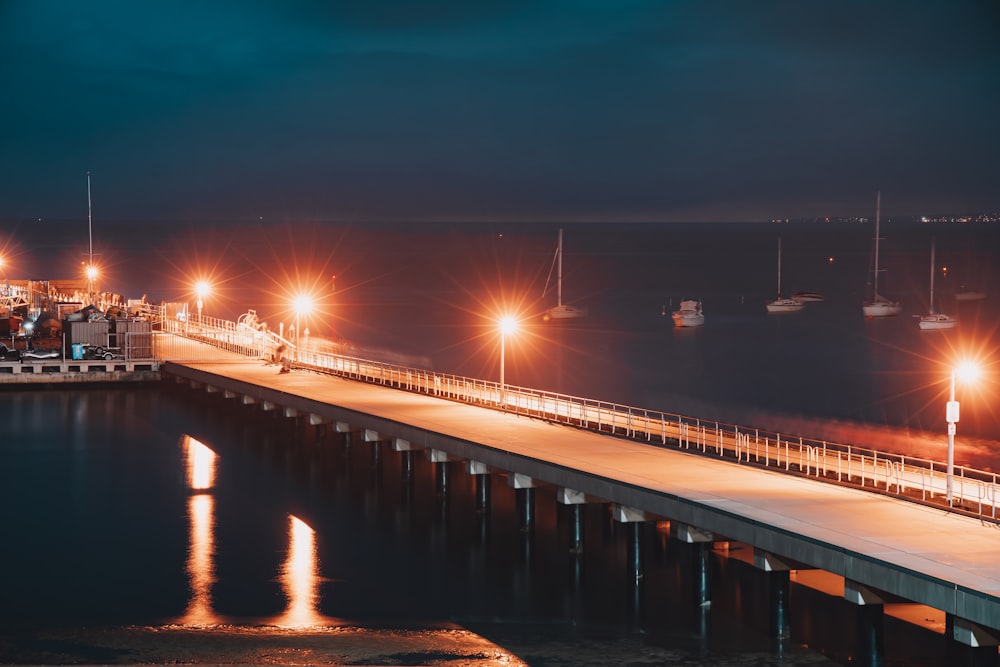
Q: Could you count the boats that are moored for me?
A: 7